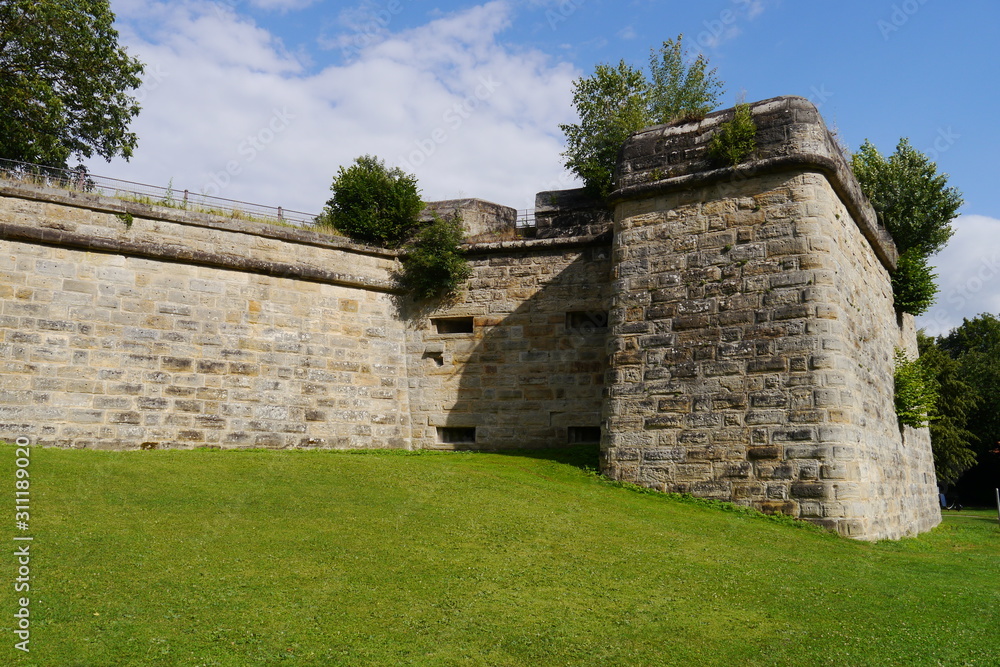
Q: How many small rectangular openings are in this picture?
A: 4